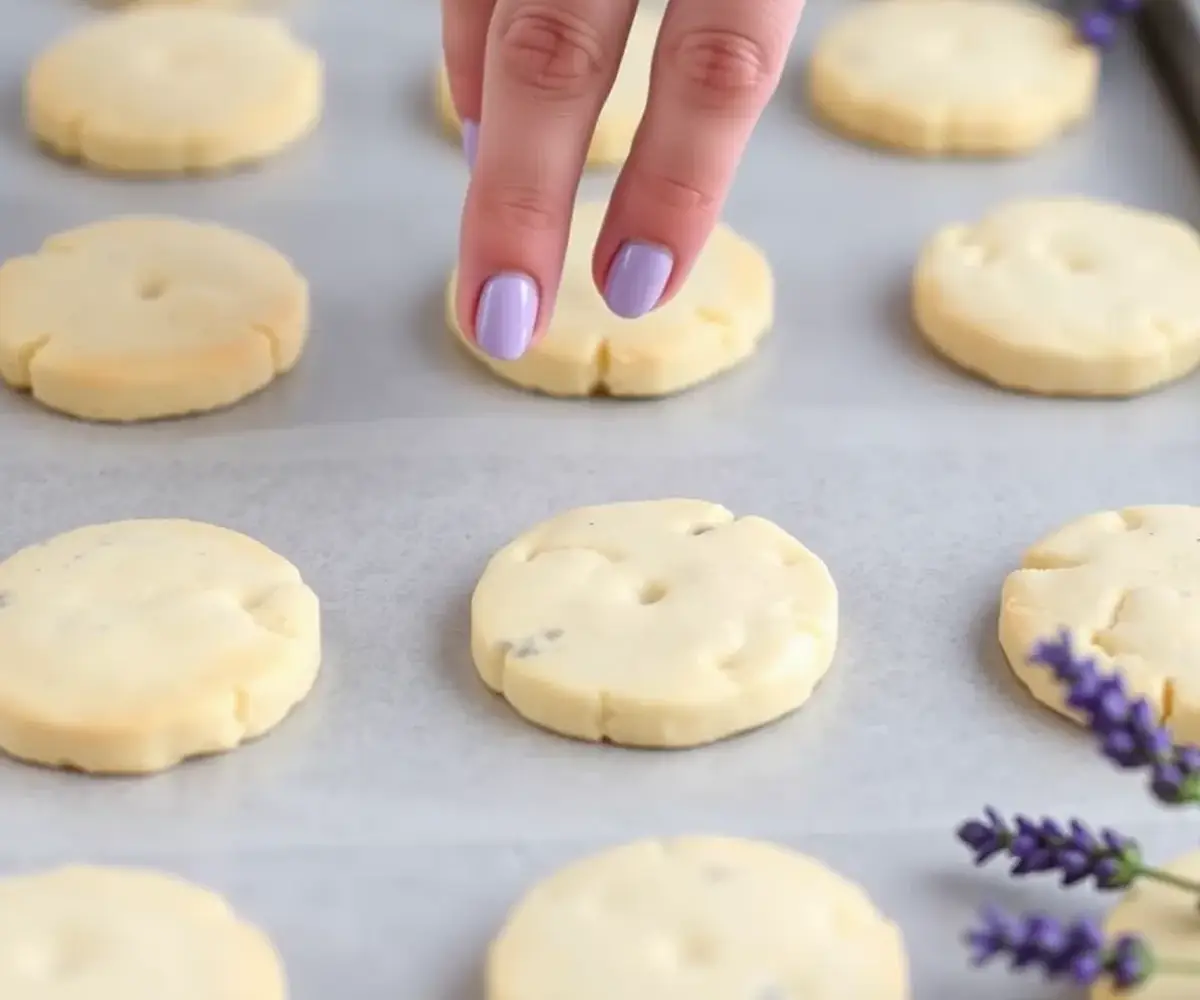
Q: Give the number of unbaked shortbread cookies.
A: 12